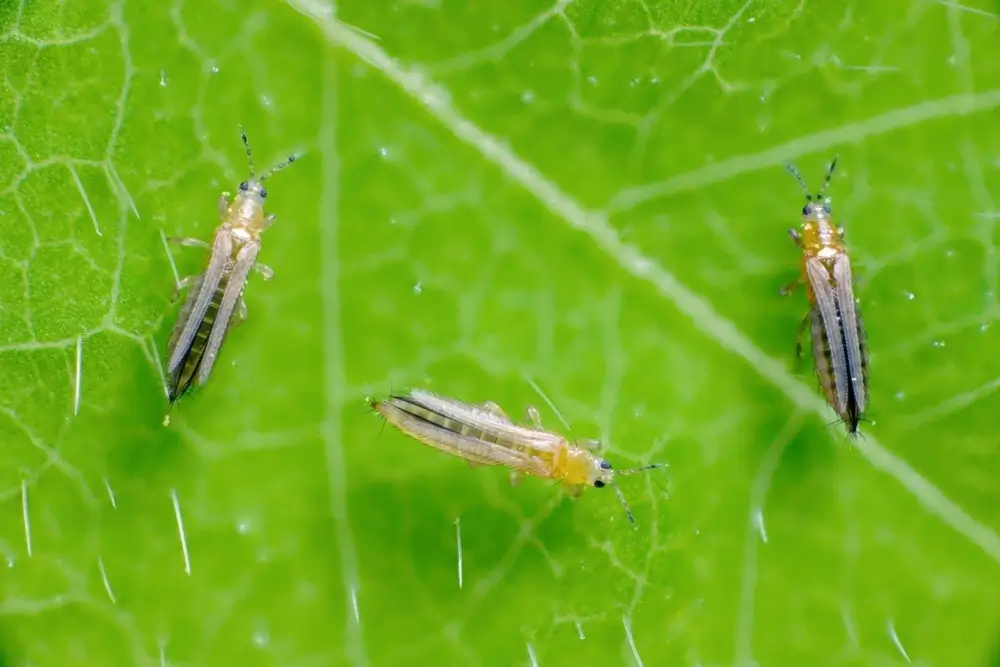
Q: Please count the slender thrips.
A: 3